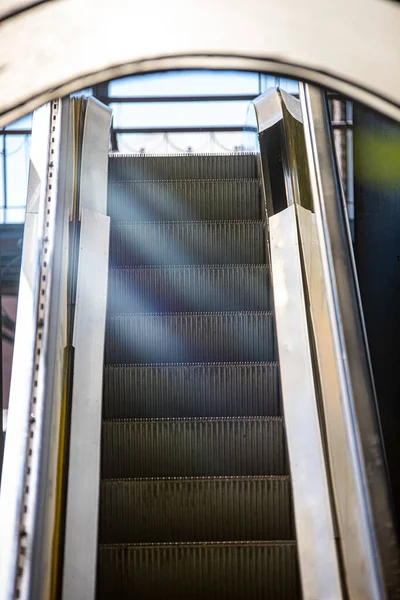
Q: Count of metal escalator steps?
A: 9